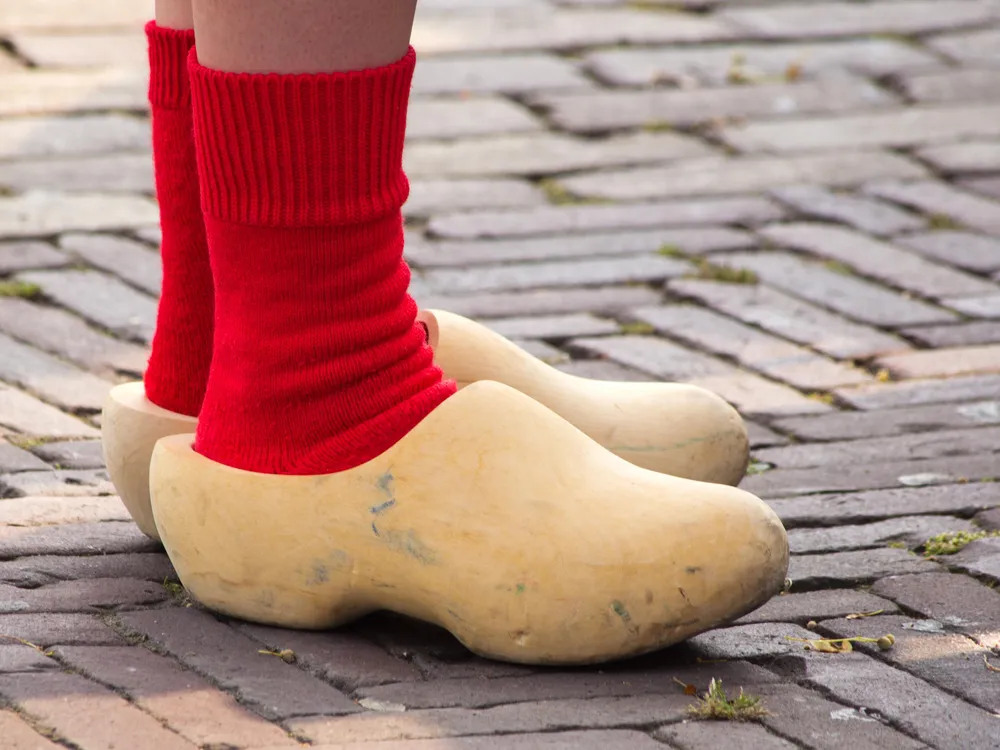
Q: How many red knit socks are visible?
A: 2